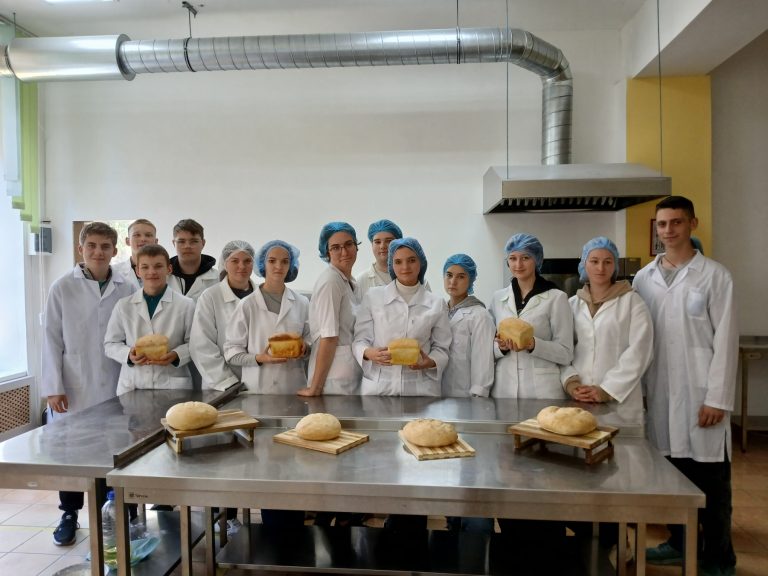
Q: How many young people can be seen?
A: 13